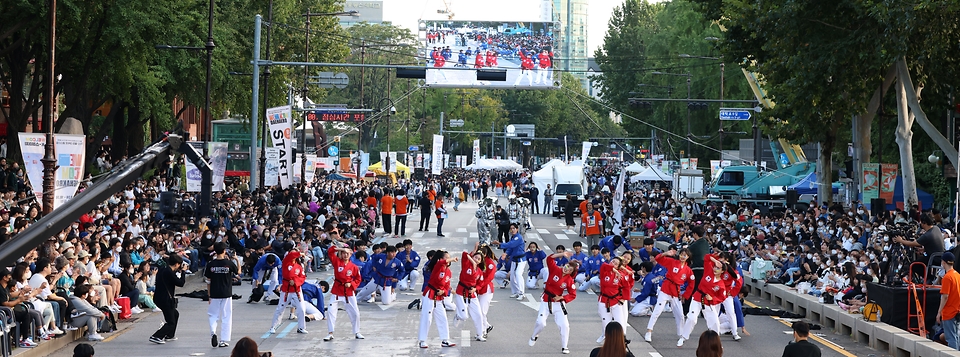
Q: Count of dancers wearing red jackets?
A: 11